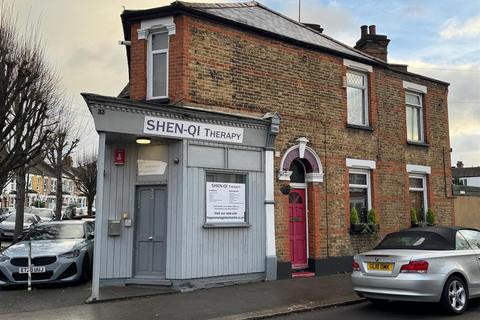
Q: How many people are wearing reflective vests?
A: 0